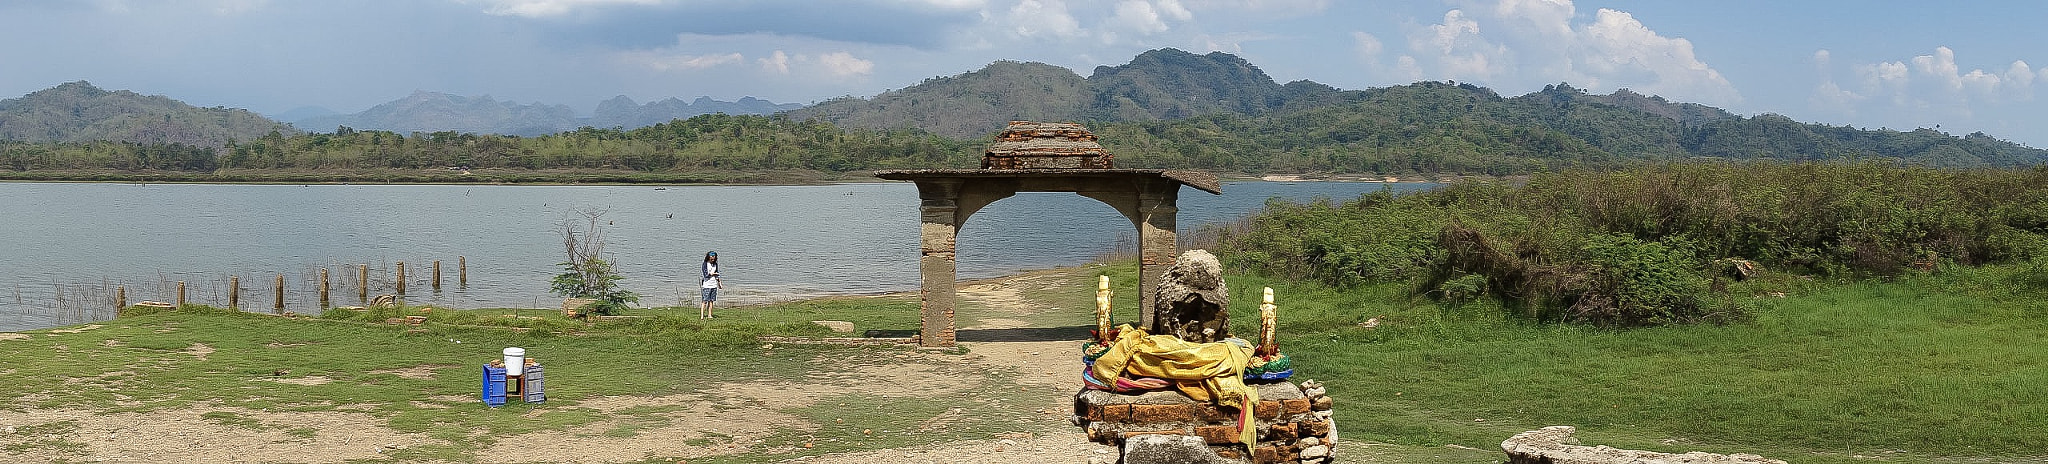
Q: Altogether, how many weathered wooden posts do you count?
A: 9